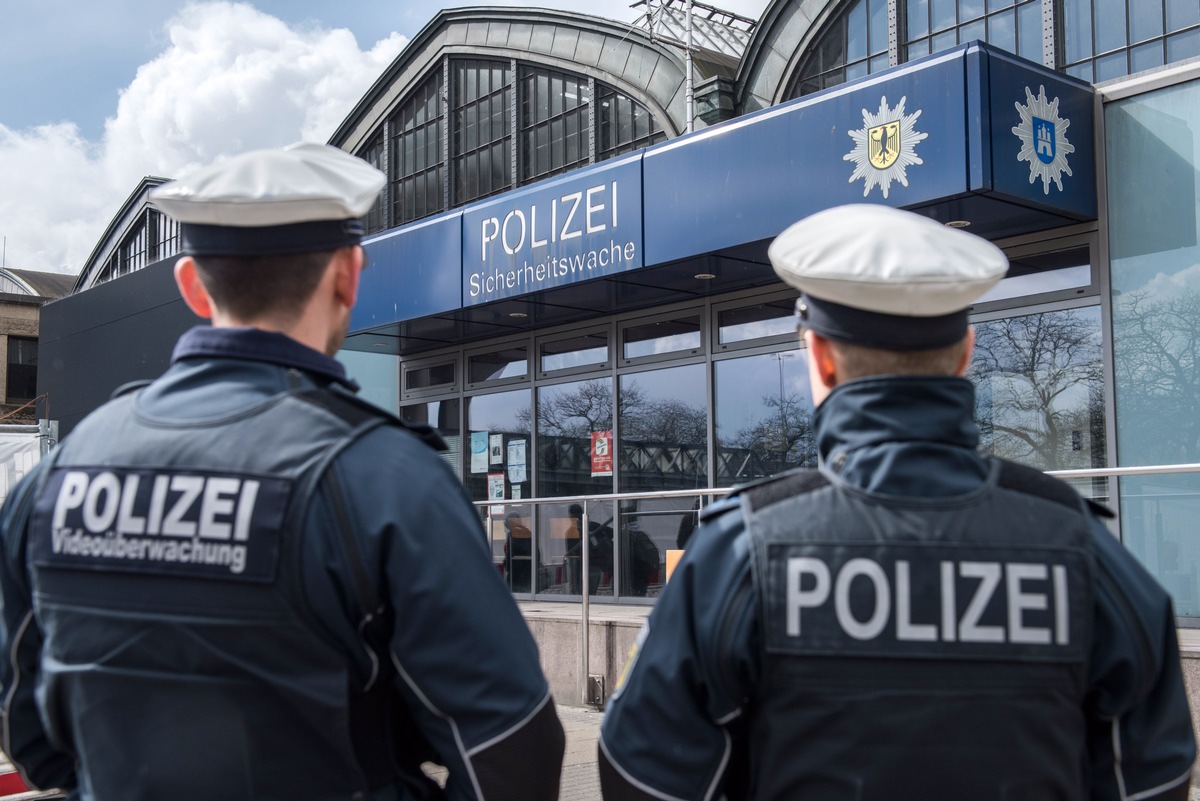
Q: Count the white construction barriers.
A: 1